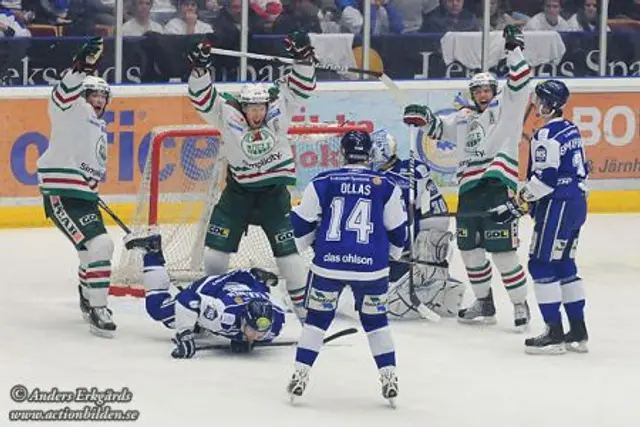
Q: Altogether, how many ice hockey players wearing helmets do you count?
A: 7